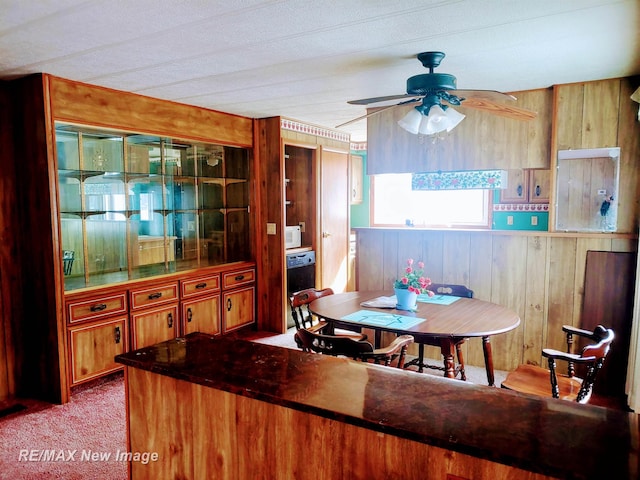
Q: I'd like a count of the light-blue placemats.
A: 2